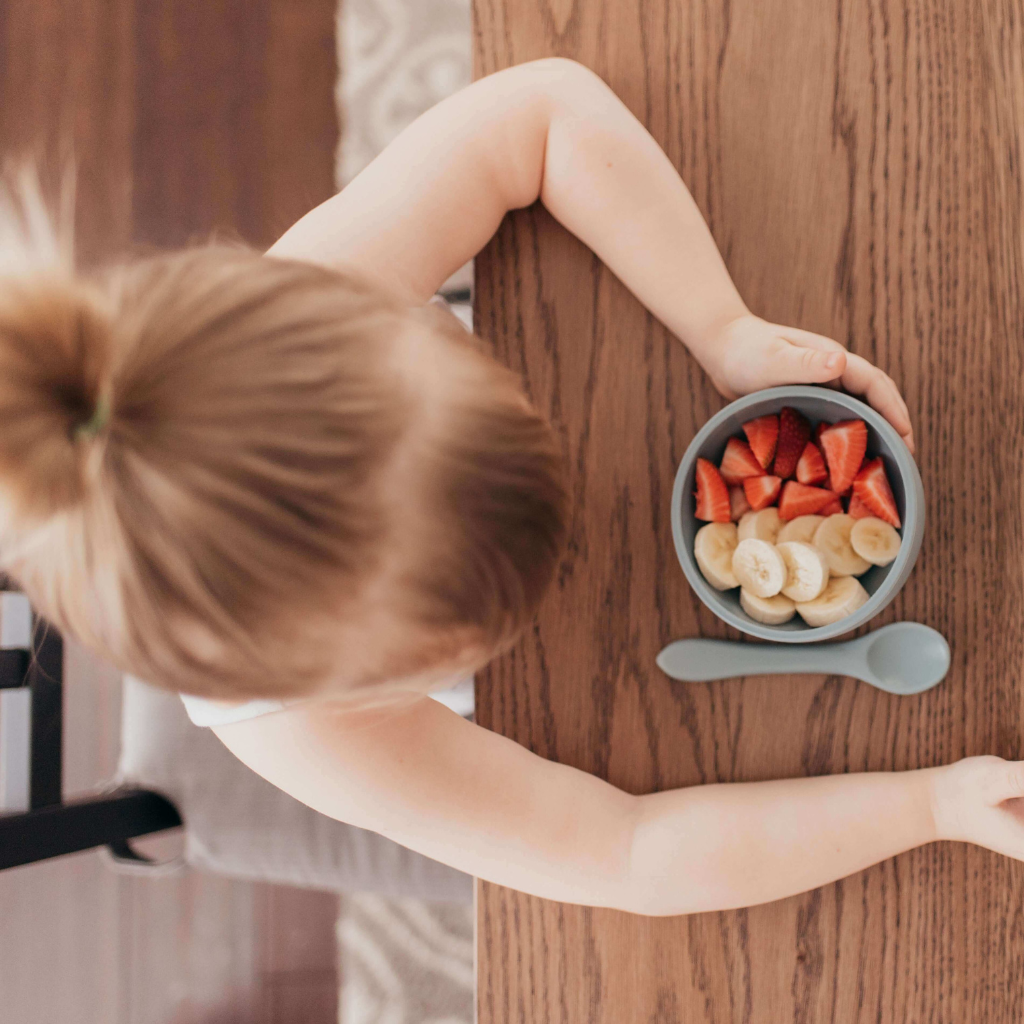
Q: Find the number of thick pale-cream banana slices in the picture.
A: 9